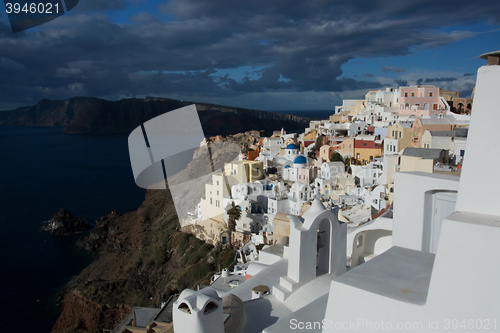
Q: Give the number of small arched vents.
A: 2